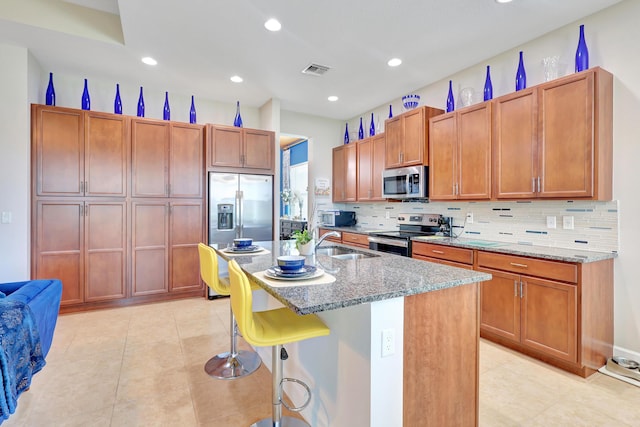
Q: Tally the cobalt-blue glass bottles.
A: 15